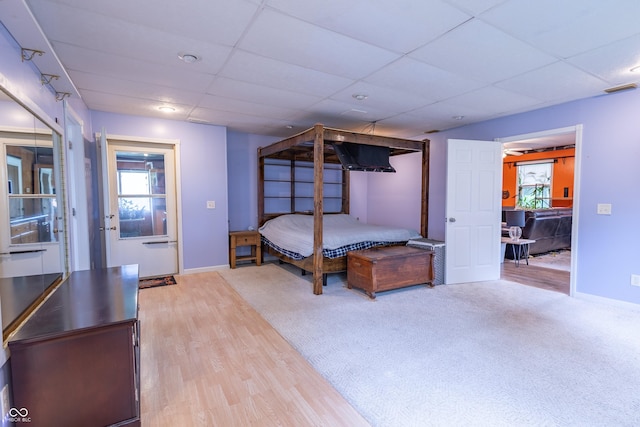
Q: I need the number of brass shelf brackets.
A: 3